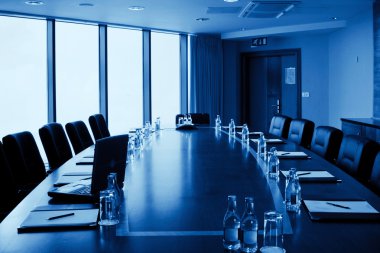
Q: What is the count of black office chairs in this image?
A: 11